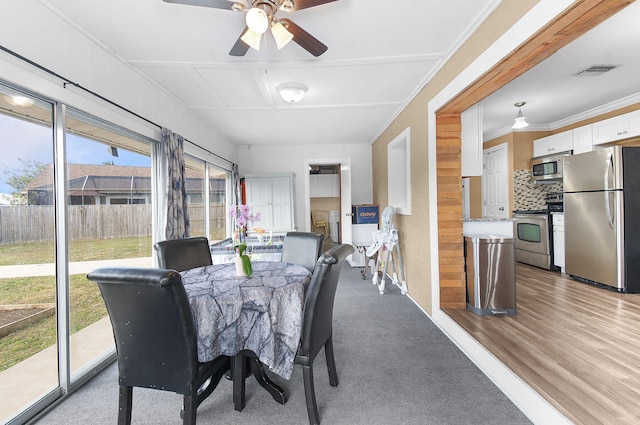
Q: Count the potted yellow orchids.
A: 0